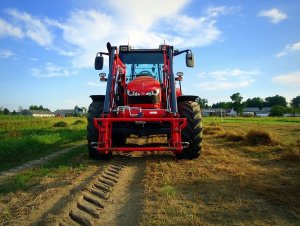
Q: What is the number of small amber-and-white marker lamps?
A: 2